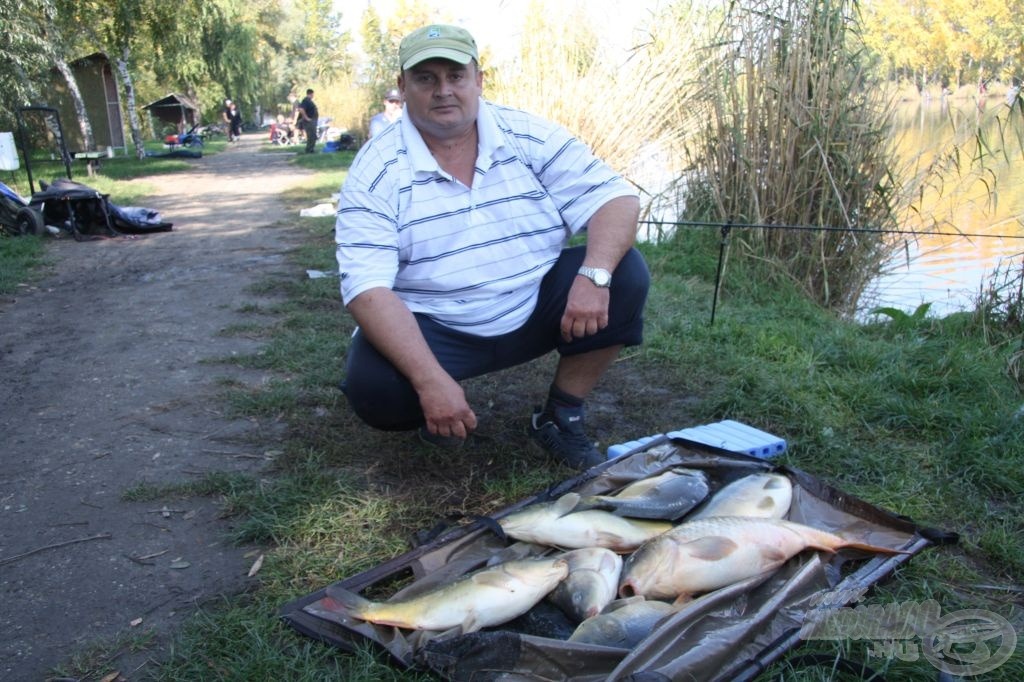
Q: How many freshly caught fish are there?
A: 7